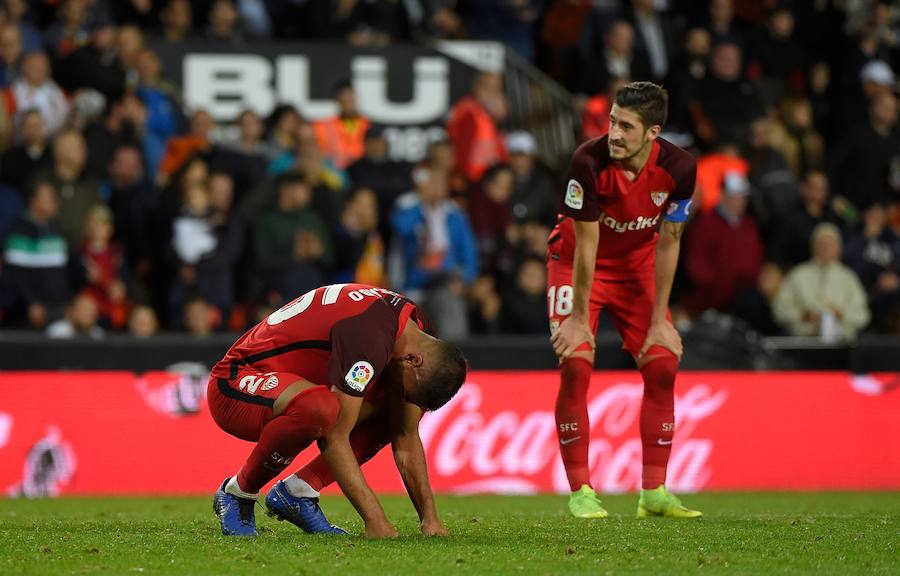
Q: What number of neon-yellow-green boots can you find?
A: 2